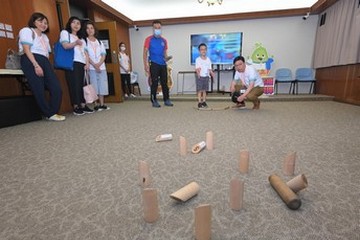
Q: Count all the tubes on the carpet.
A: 13